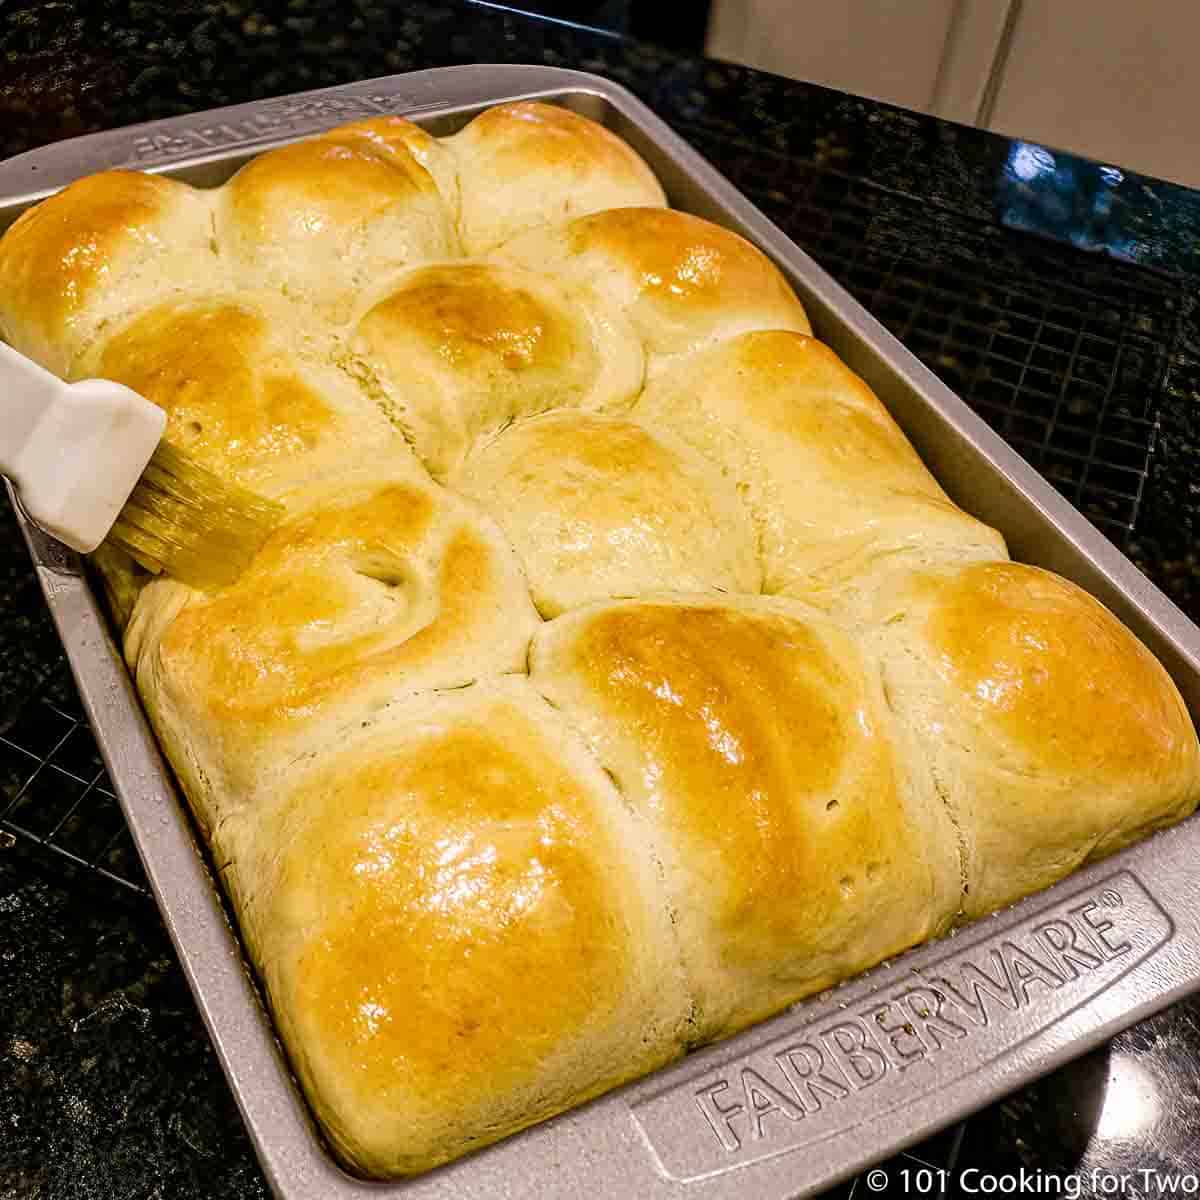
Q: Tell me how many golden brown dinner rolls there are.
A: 12